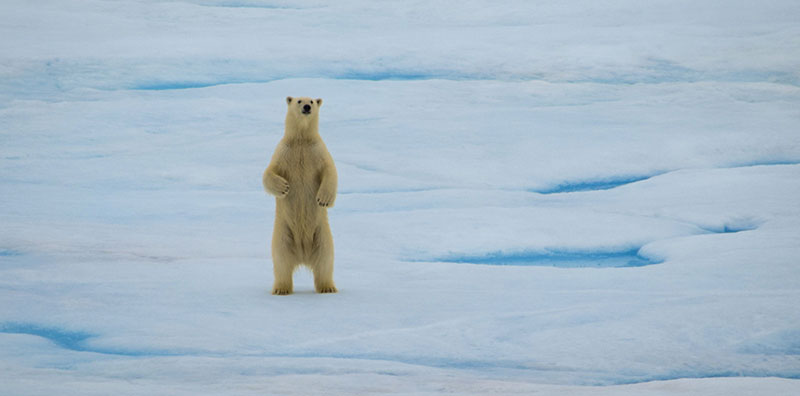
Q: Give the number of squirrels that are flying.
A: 0